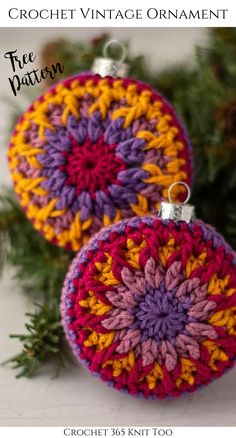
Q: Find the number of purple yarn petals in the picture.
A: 12